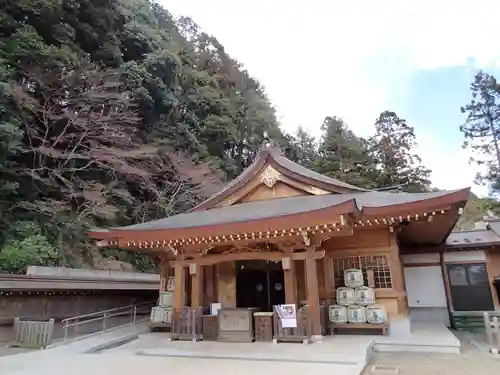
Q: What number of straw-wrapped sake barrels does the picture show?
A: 10